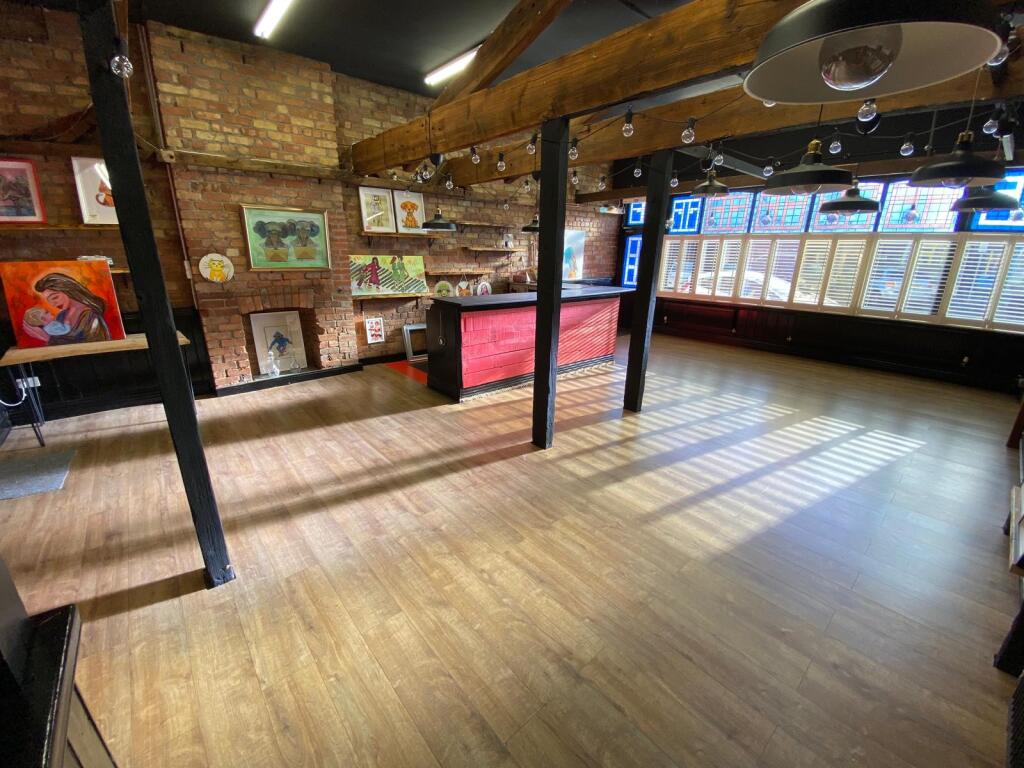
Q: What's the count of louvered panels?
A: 12